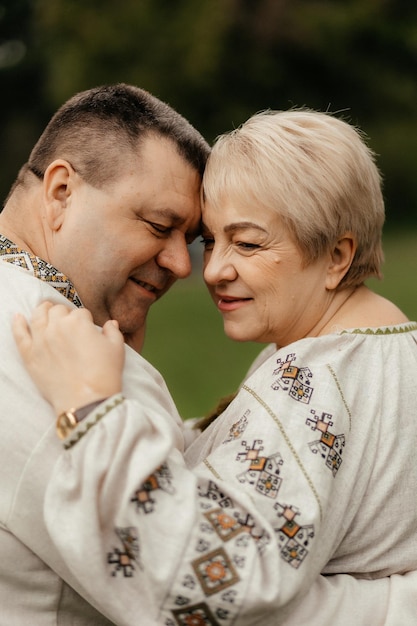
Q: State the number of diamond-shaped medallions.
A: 3